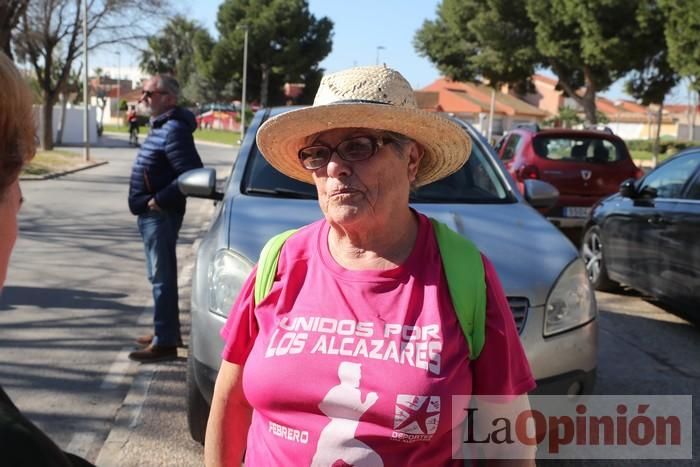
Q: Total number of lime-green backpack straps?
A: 2